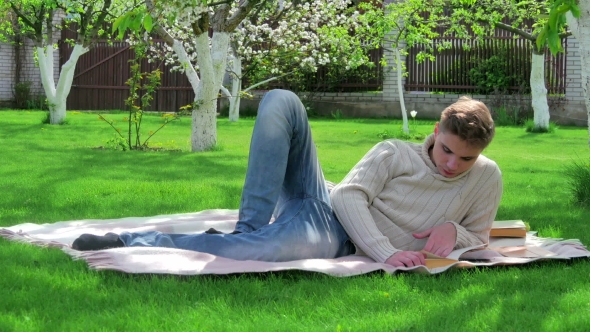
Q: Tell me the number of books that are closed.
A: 2